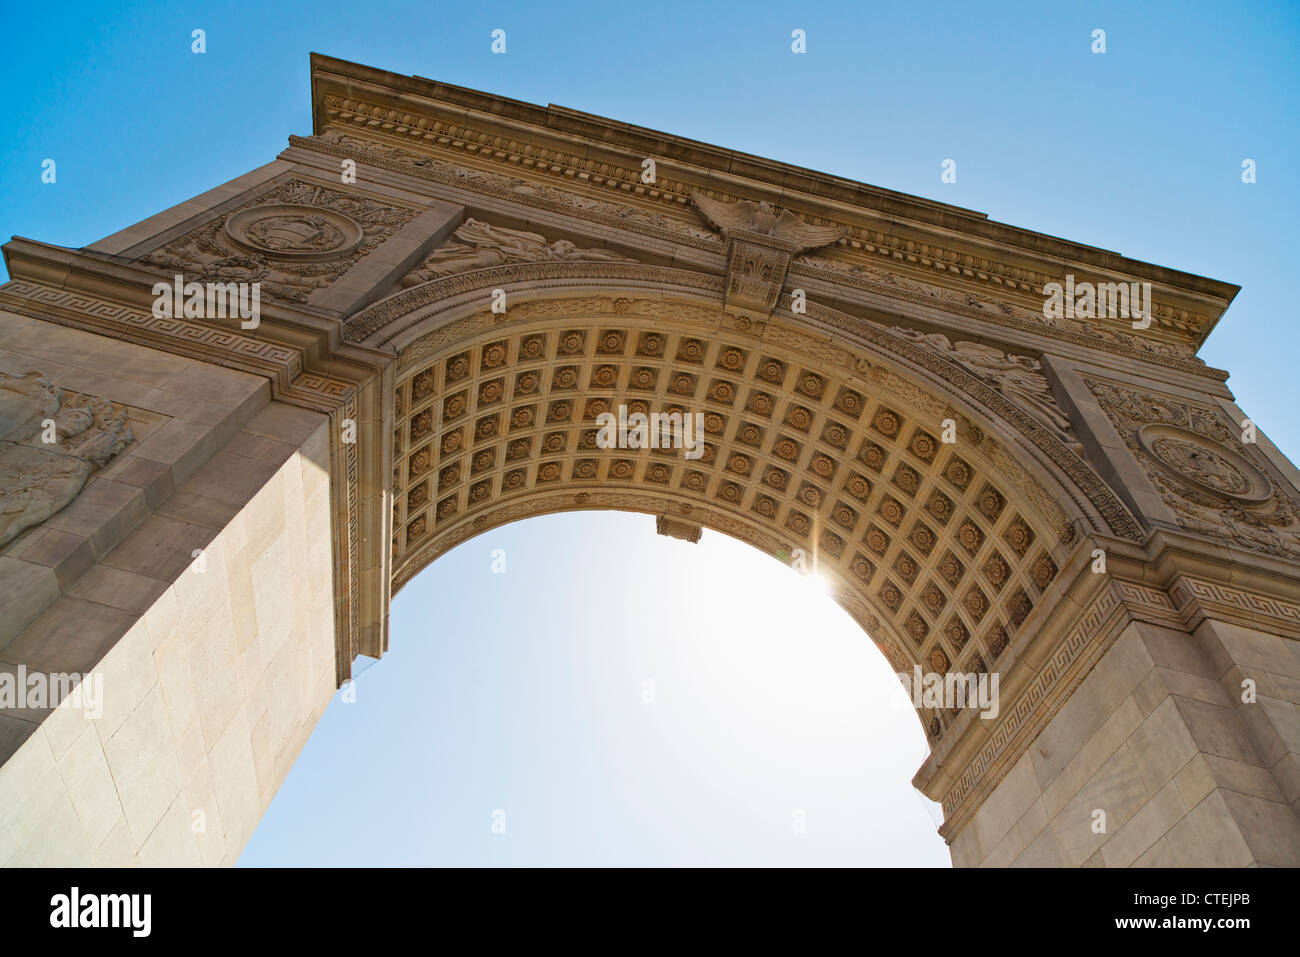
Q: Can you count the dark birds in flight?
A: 0